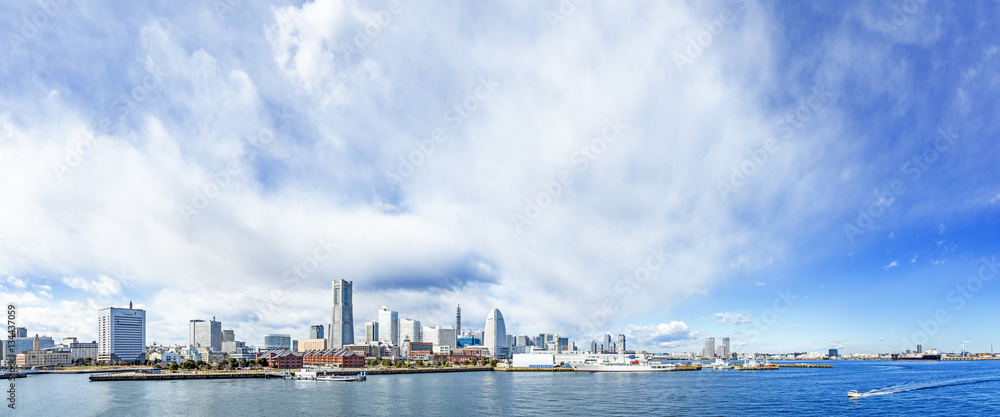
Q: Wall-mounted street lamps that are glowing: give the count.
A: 0